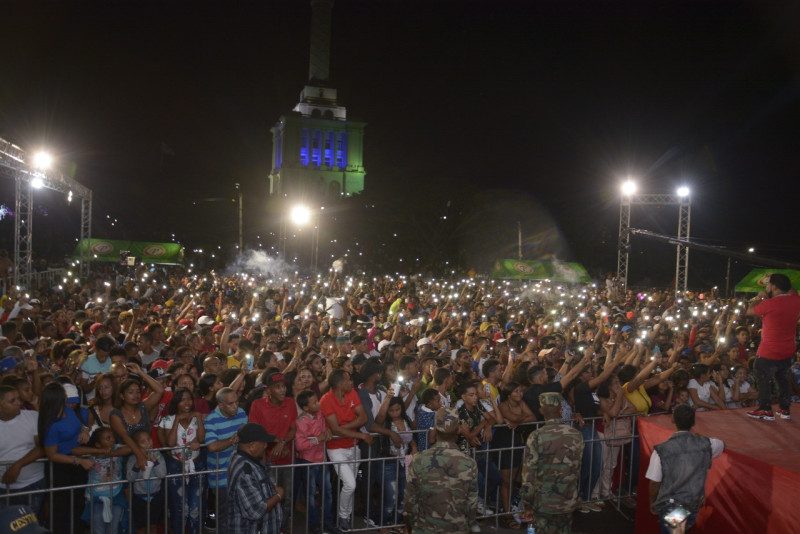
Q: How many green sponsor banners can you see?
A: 3